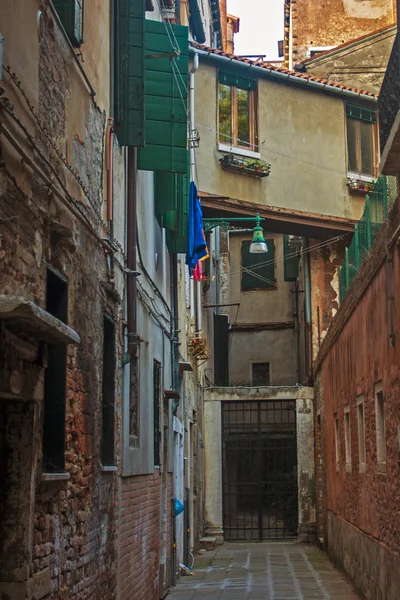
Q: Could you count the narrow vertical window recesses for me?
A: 4